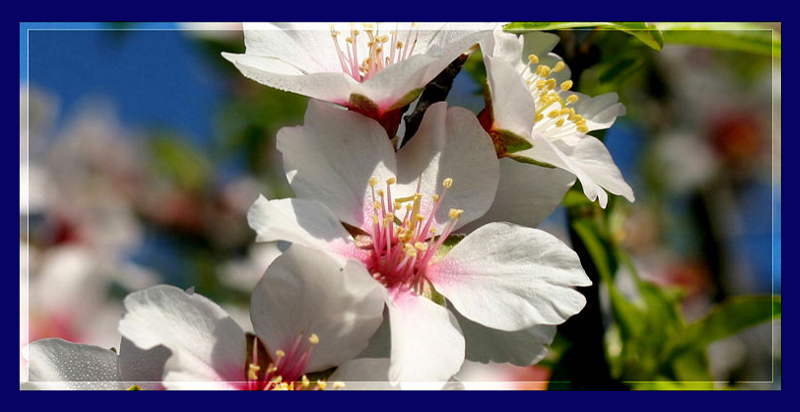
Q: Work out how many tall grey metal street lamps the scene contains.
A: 0